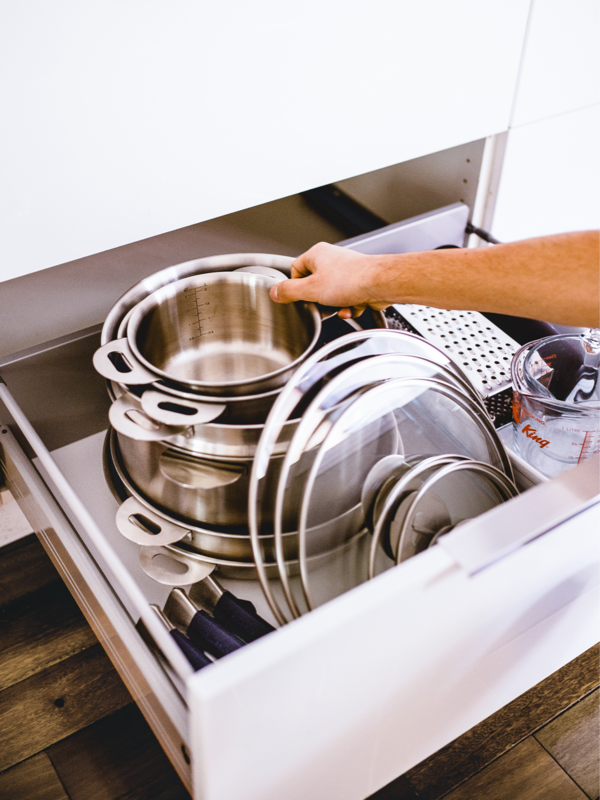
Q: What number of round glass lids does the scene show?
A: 5